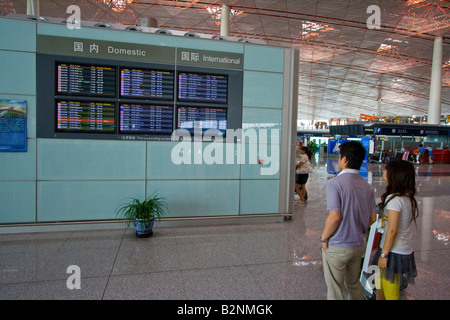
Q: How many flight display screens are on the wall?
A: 6